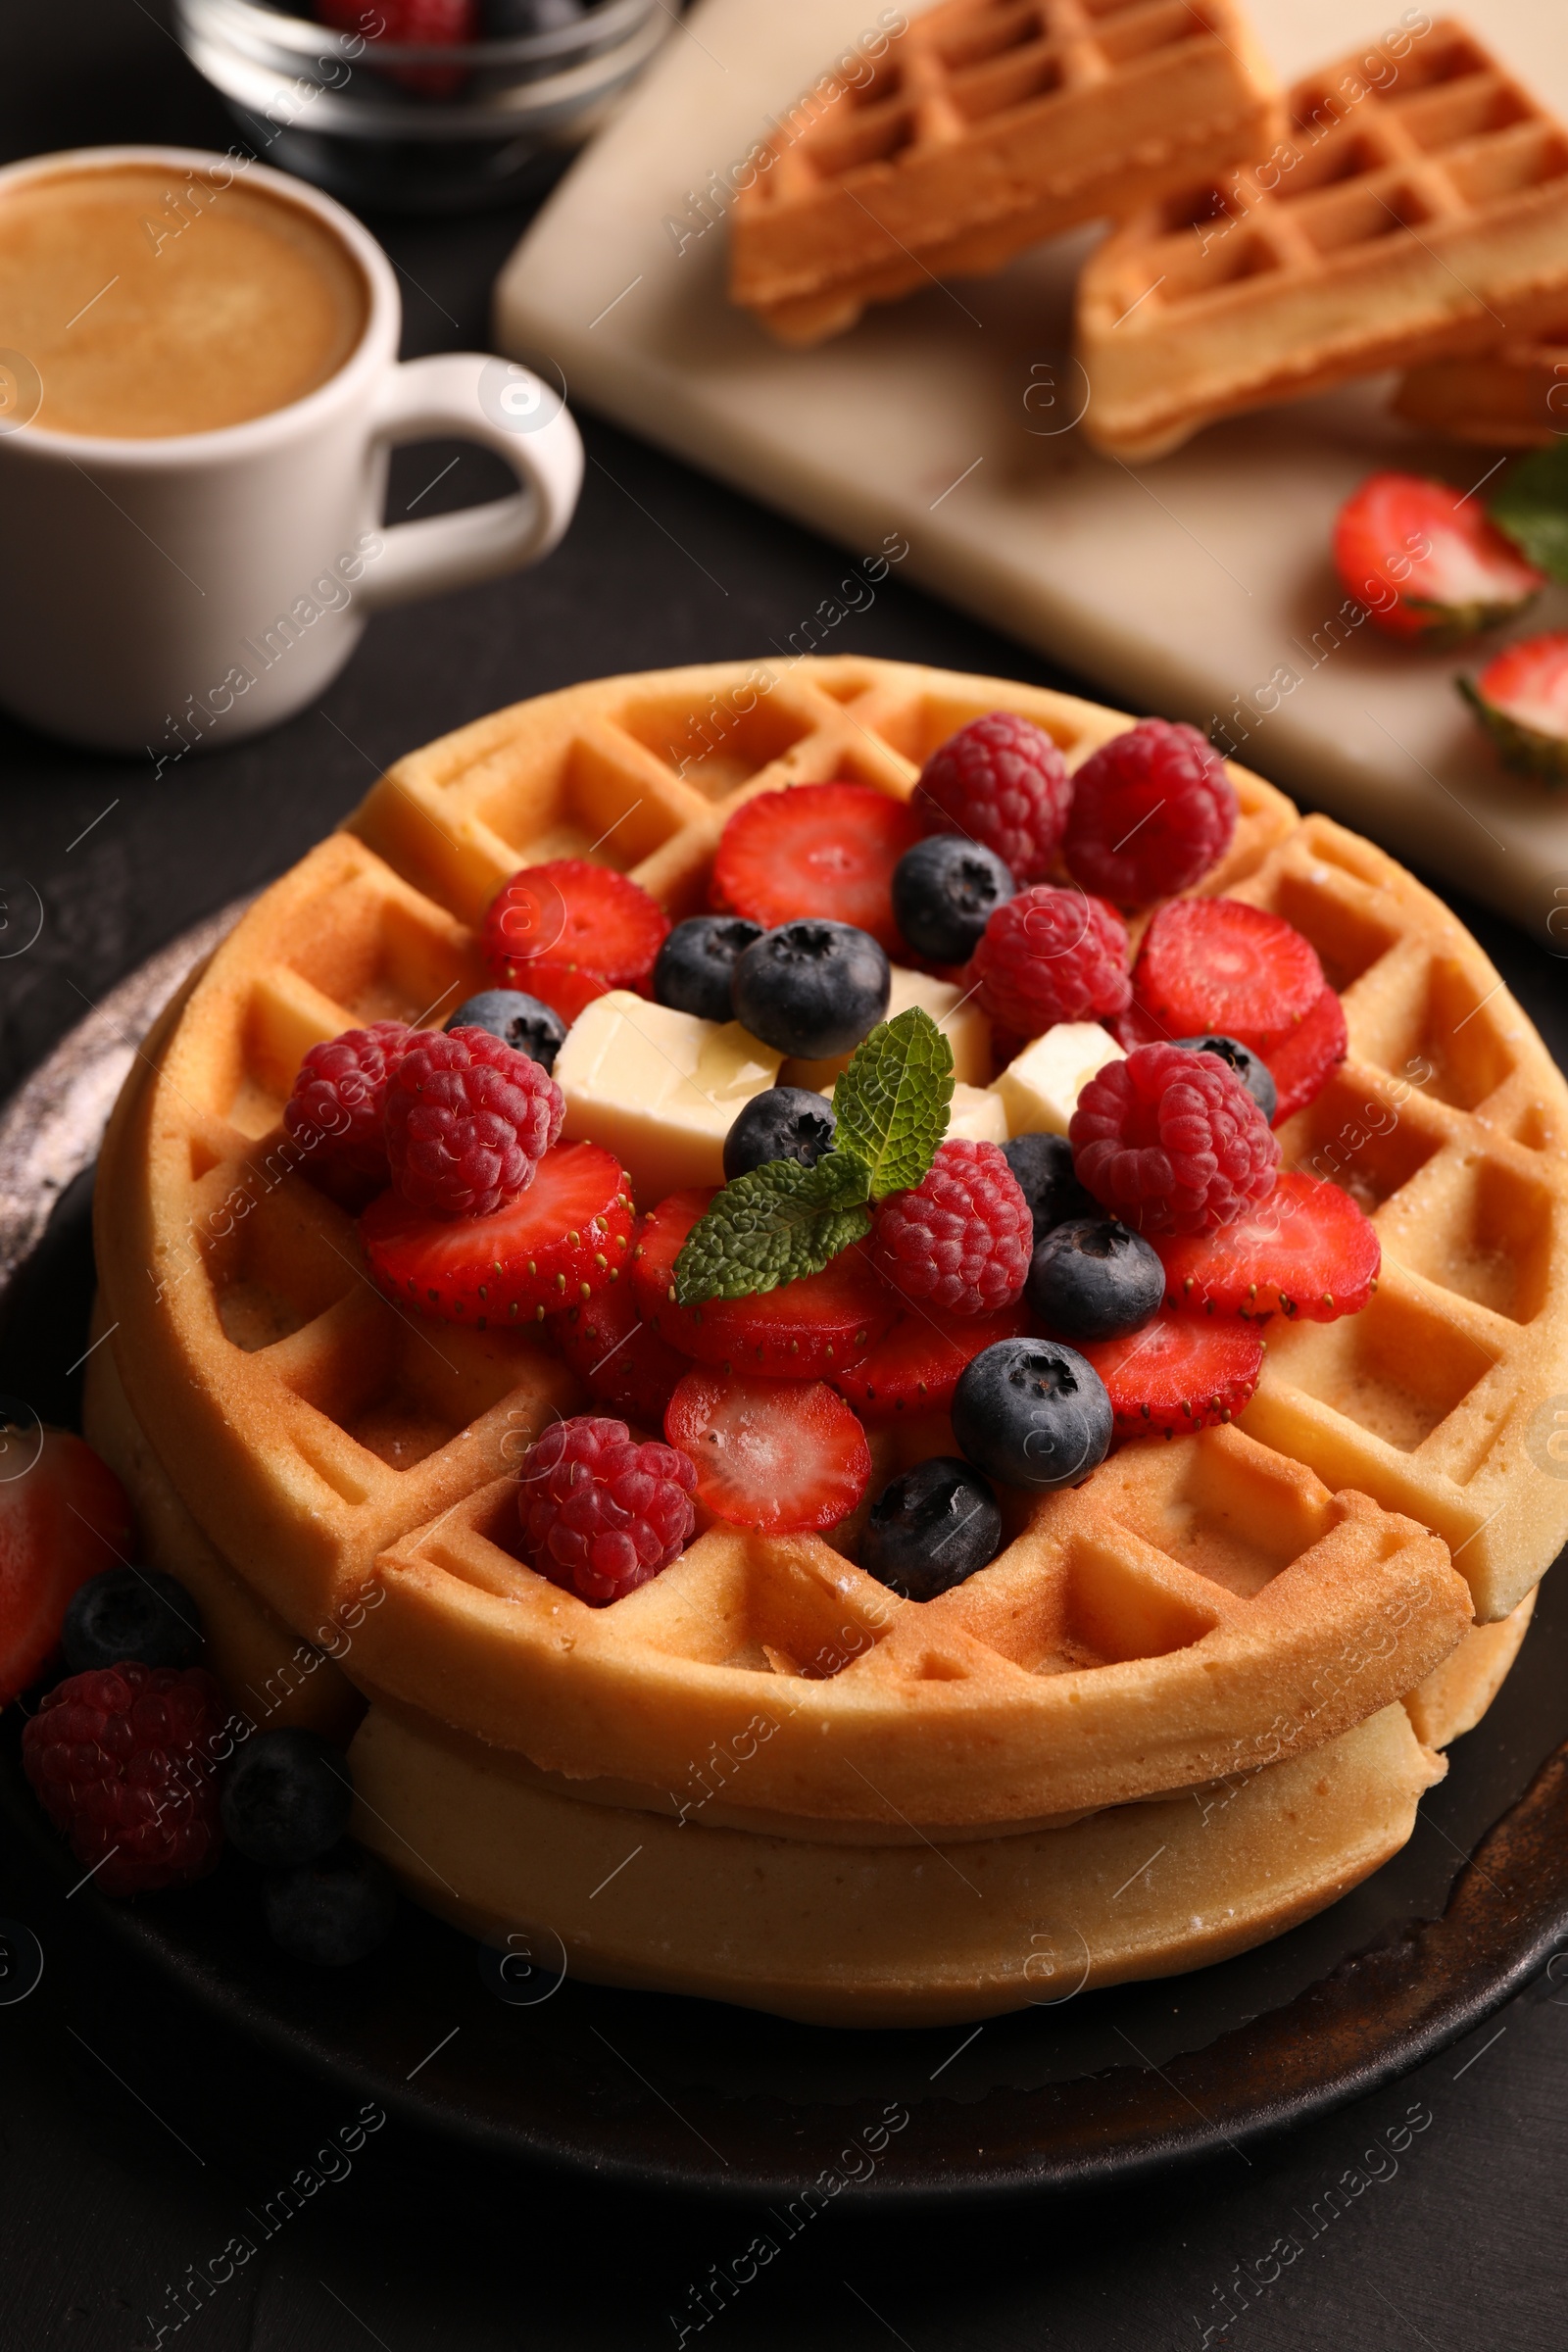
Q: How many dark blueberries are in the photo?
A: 13